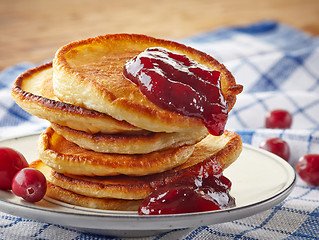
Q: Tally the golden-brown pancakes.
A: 6